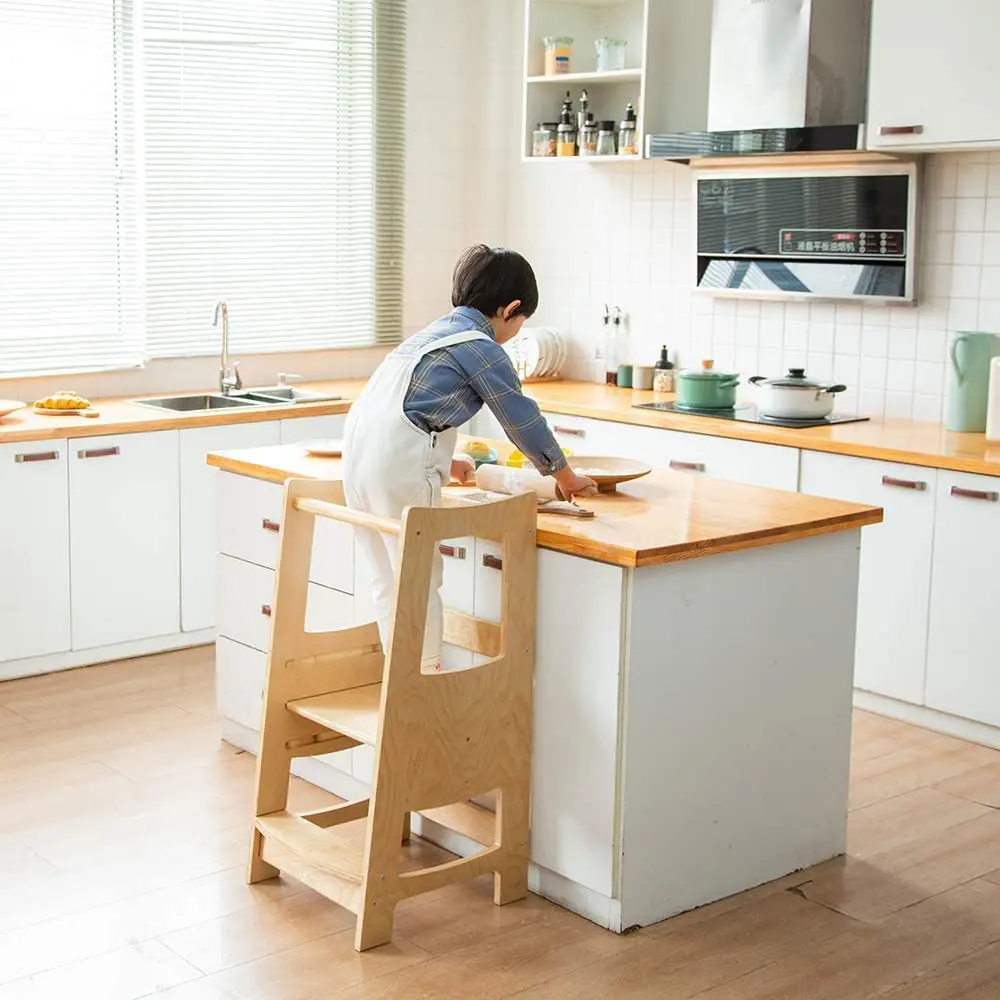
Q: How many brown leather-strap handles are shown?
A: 11